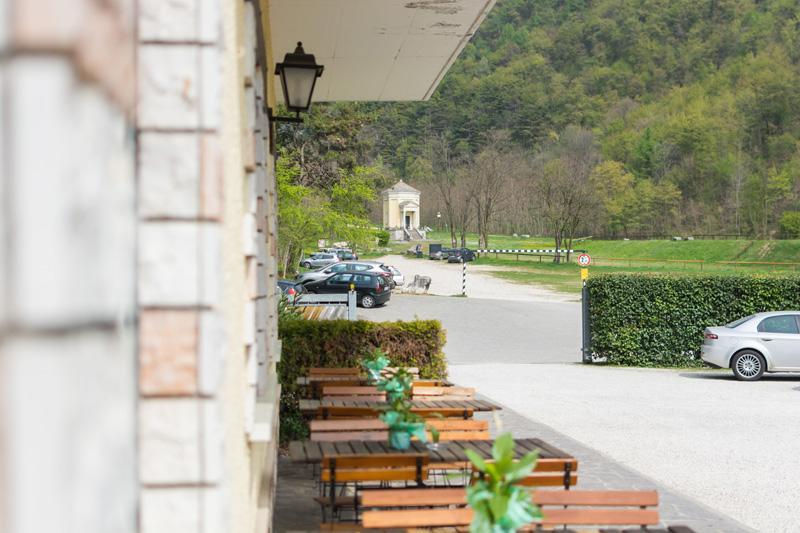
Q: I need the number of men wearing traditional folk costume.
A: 0